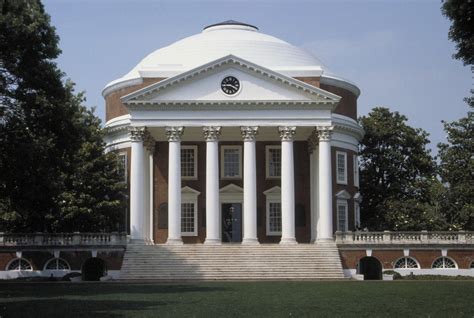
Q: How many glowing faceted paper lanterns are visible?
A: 0